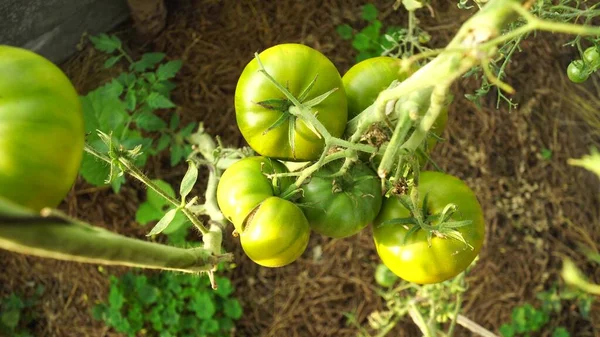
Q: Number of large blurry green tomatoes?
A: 1